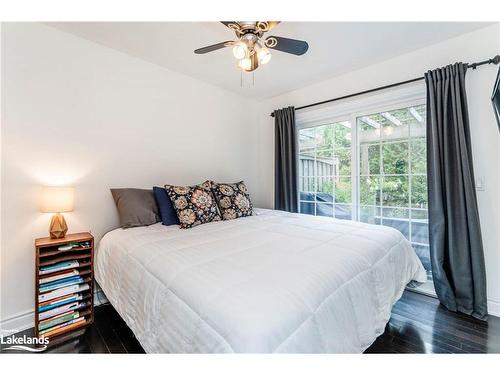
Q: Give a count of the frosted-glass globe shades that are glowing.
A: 3